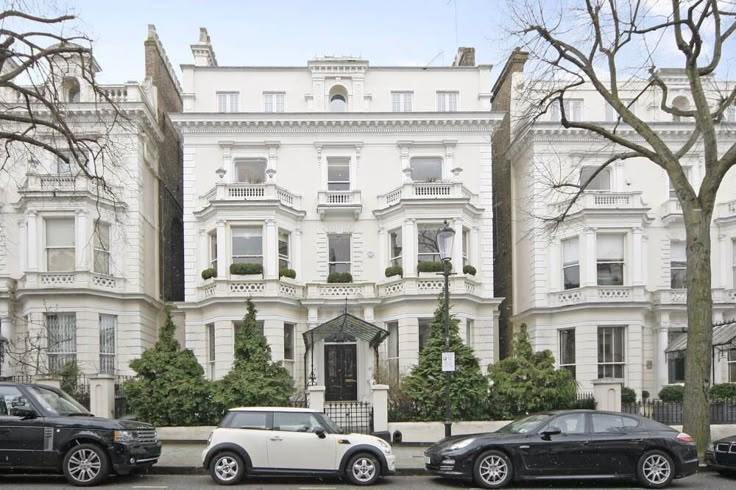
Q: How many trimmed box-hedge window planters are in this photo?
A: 7